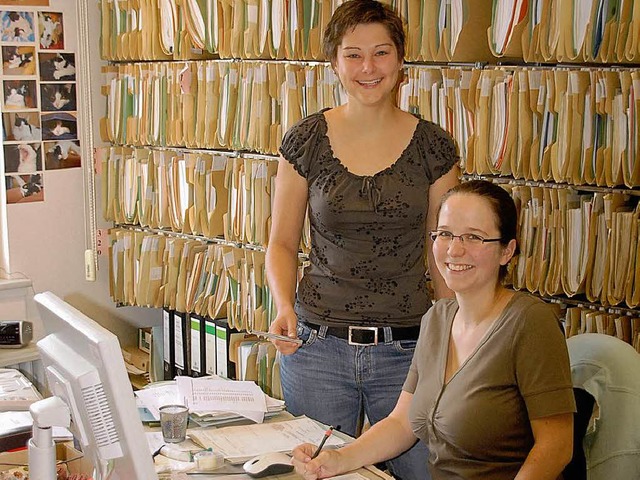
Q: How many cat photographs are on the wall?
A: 11